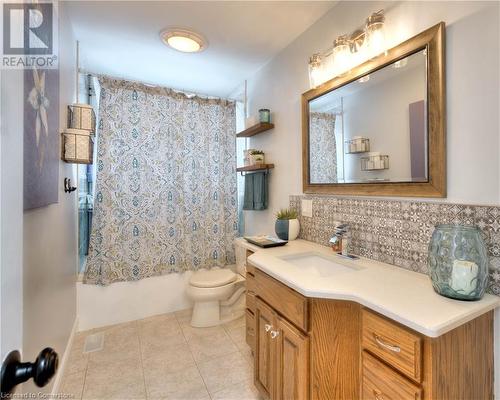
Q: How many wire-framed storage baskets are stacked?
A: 2